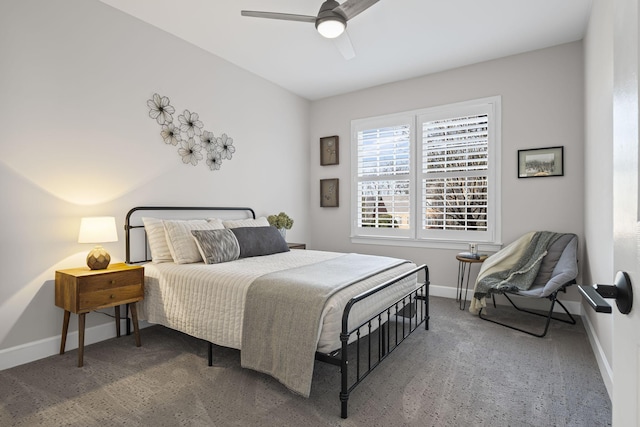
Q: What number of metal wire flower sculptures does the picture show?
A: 7